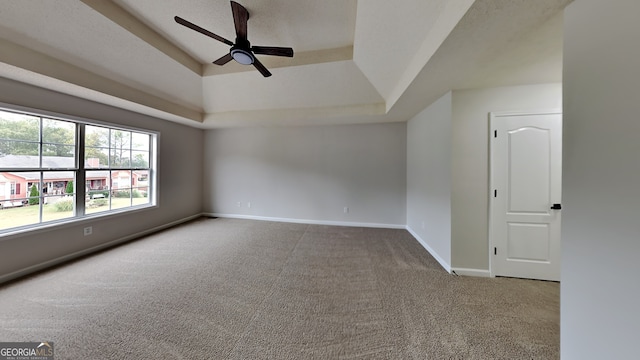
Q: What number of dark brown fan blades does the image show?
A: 5